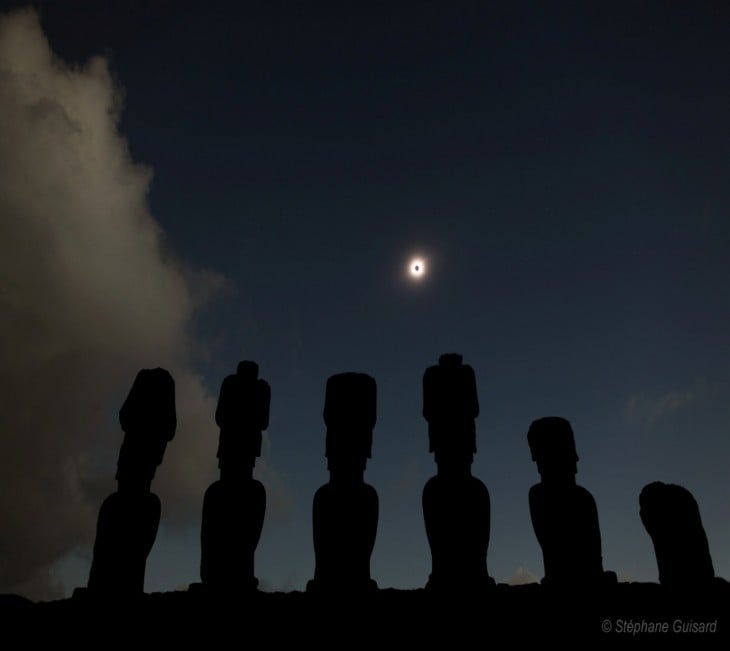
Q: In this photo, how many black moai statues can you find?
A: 6